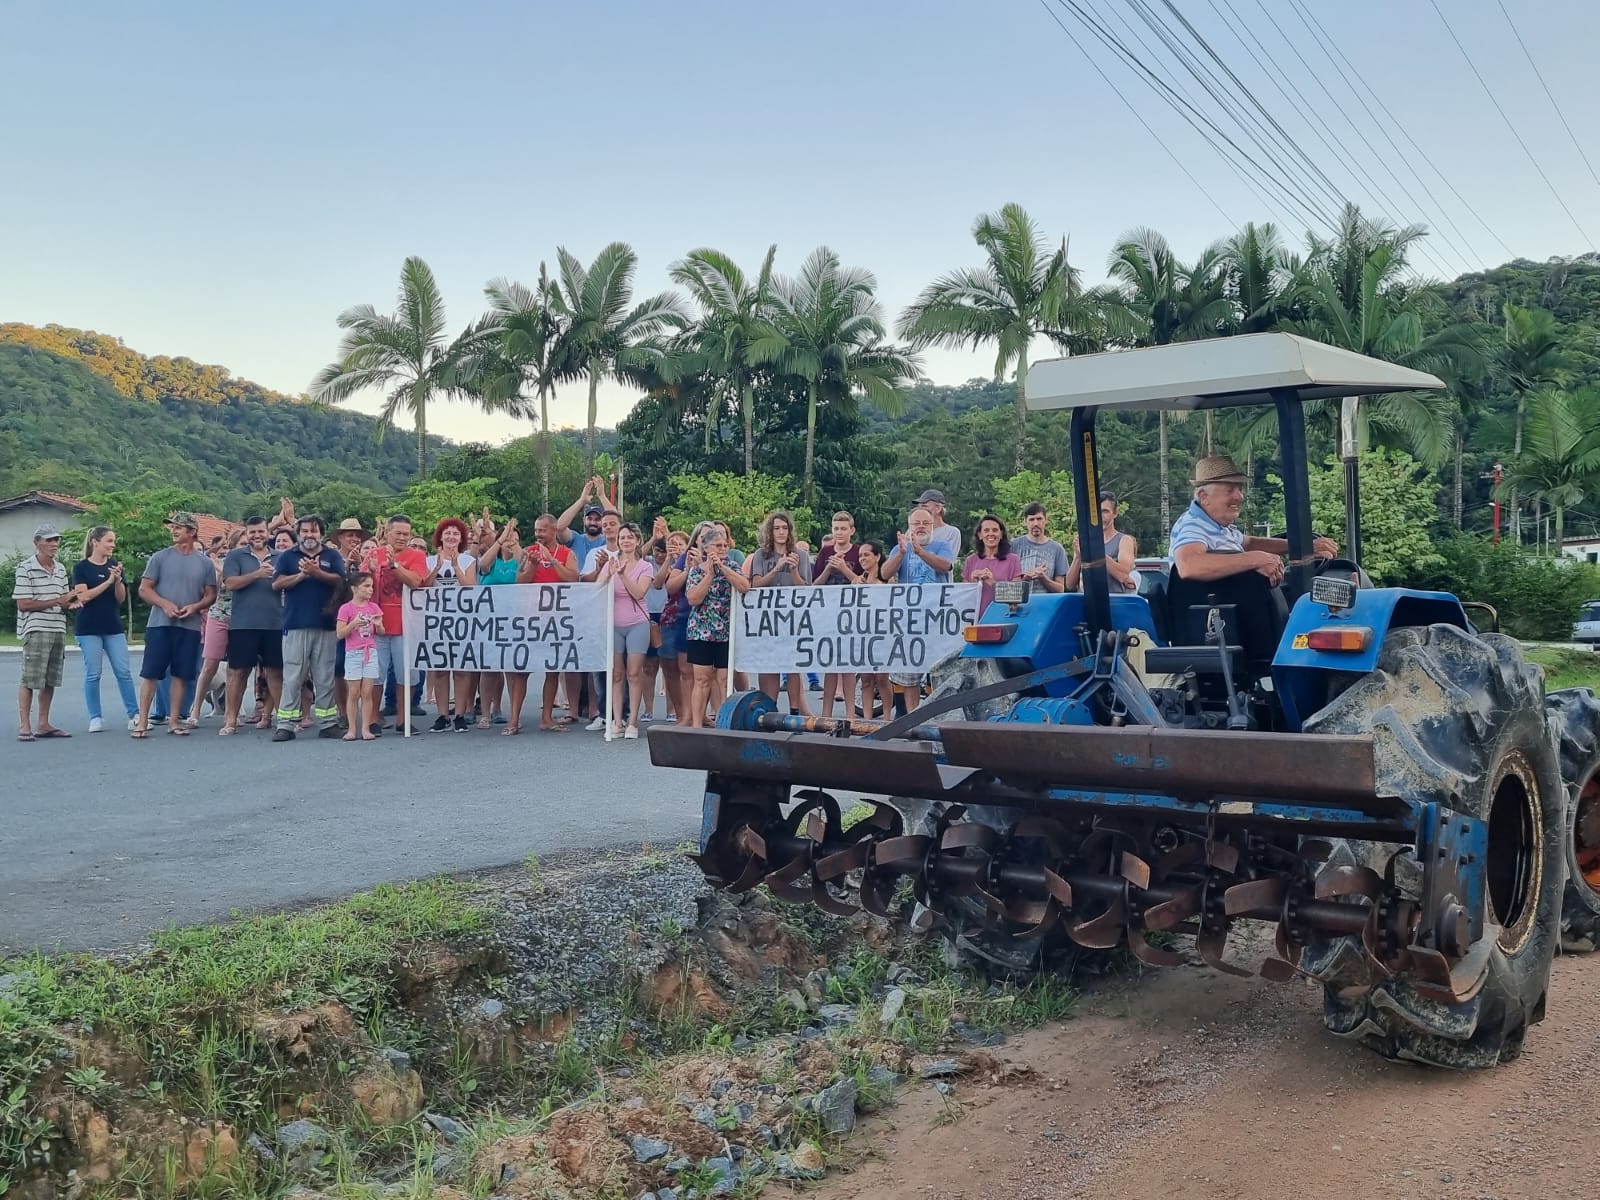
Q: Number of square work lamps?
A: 2